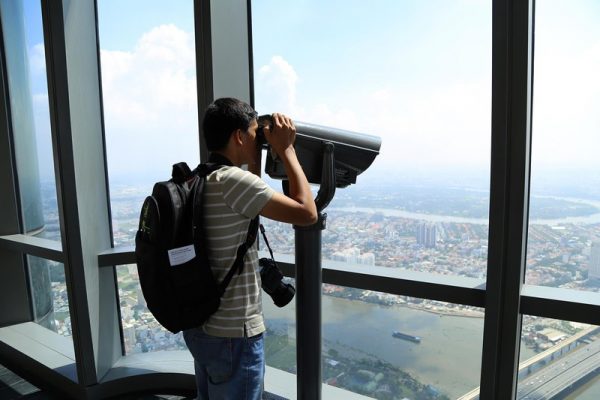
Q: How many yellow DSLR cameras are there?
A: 0